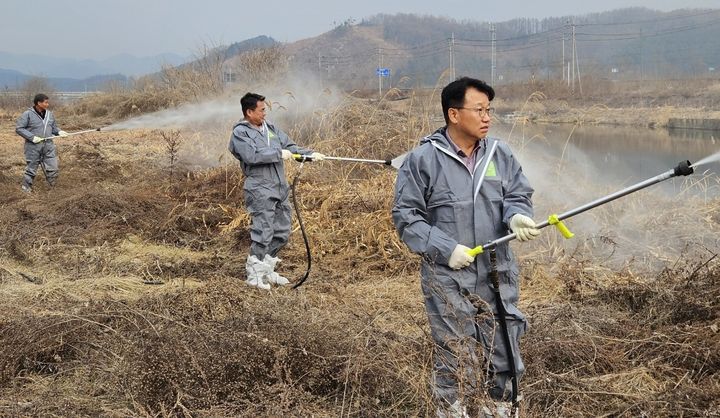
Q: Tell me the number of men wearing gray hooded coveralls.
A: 3